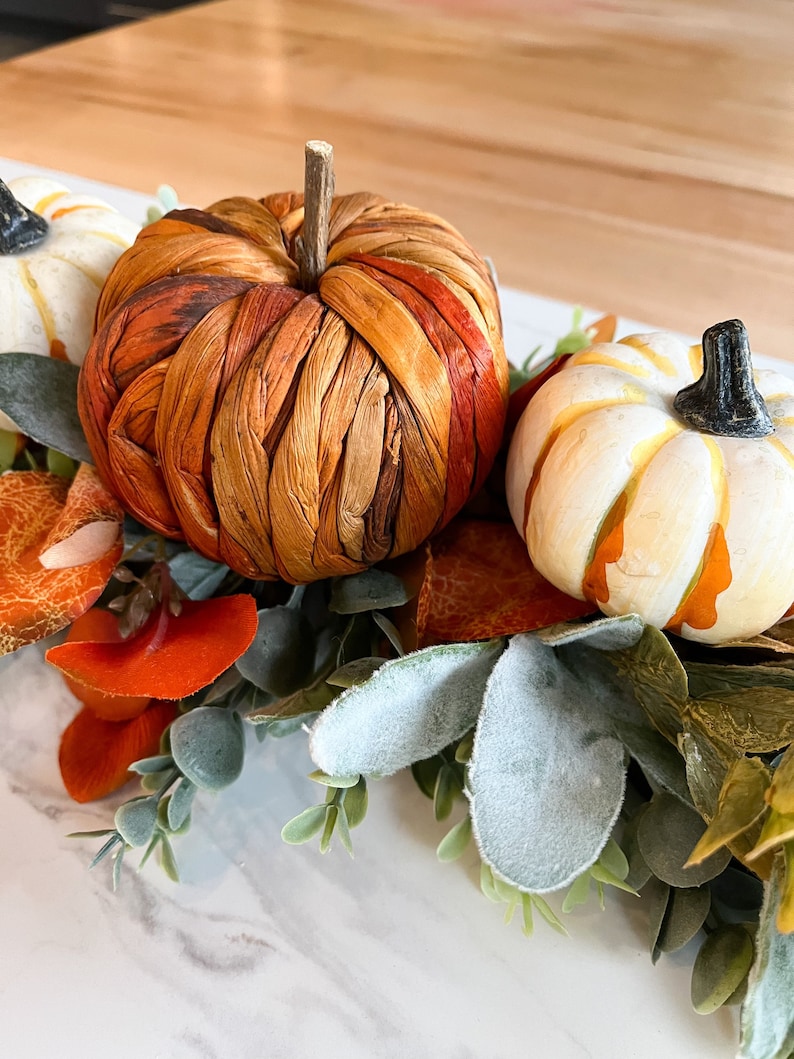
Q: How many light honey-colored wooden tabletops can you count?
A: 1